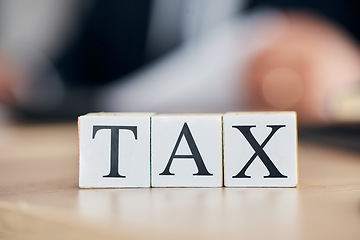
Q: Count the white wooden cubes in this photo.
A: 3